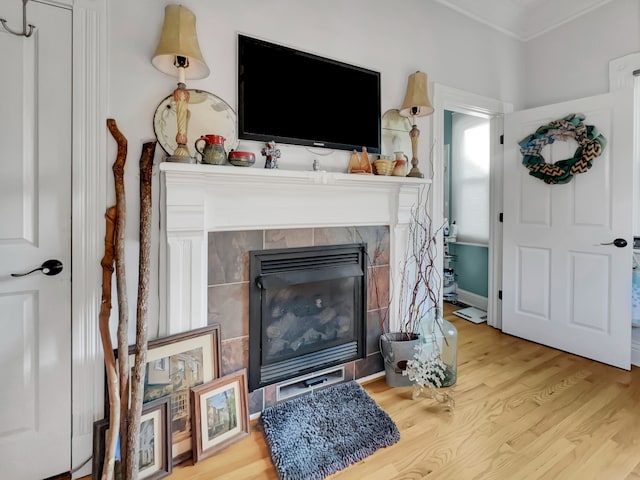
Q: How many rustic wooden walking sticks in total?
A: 3